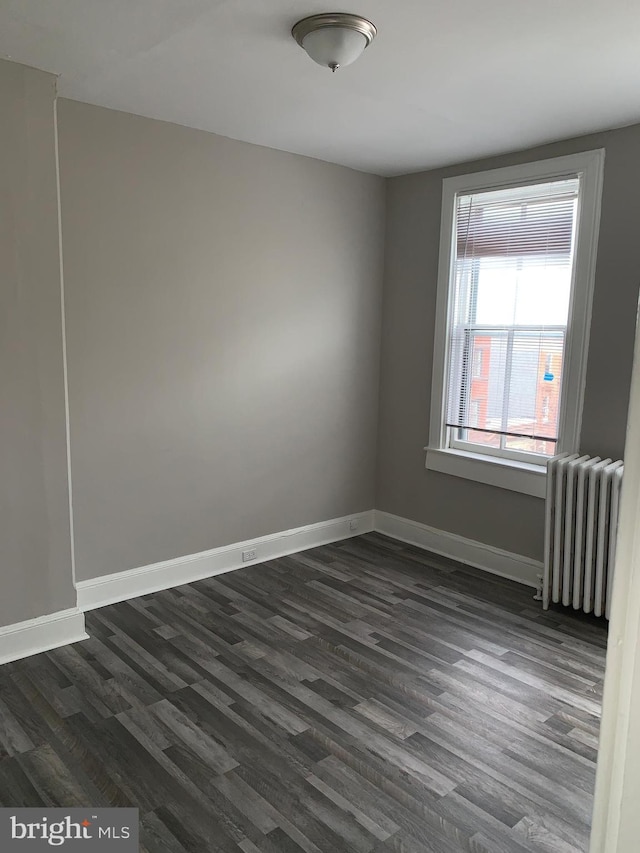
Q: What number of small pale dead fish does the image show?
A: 0